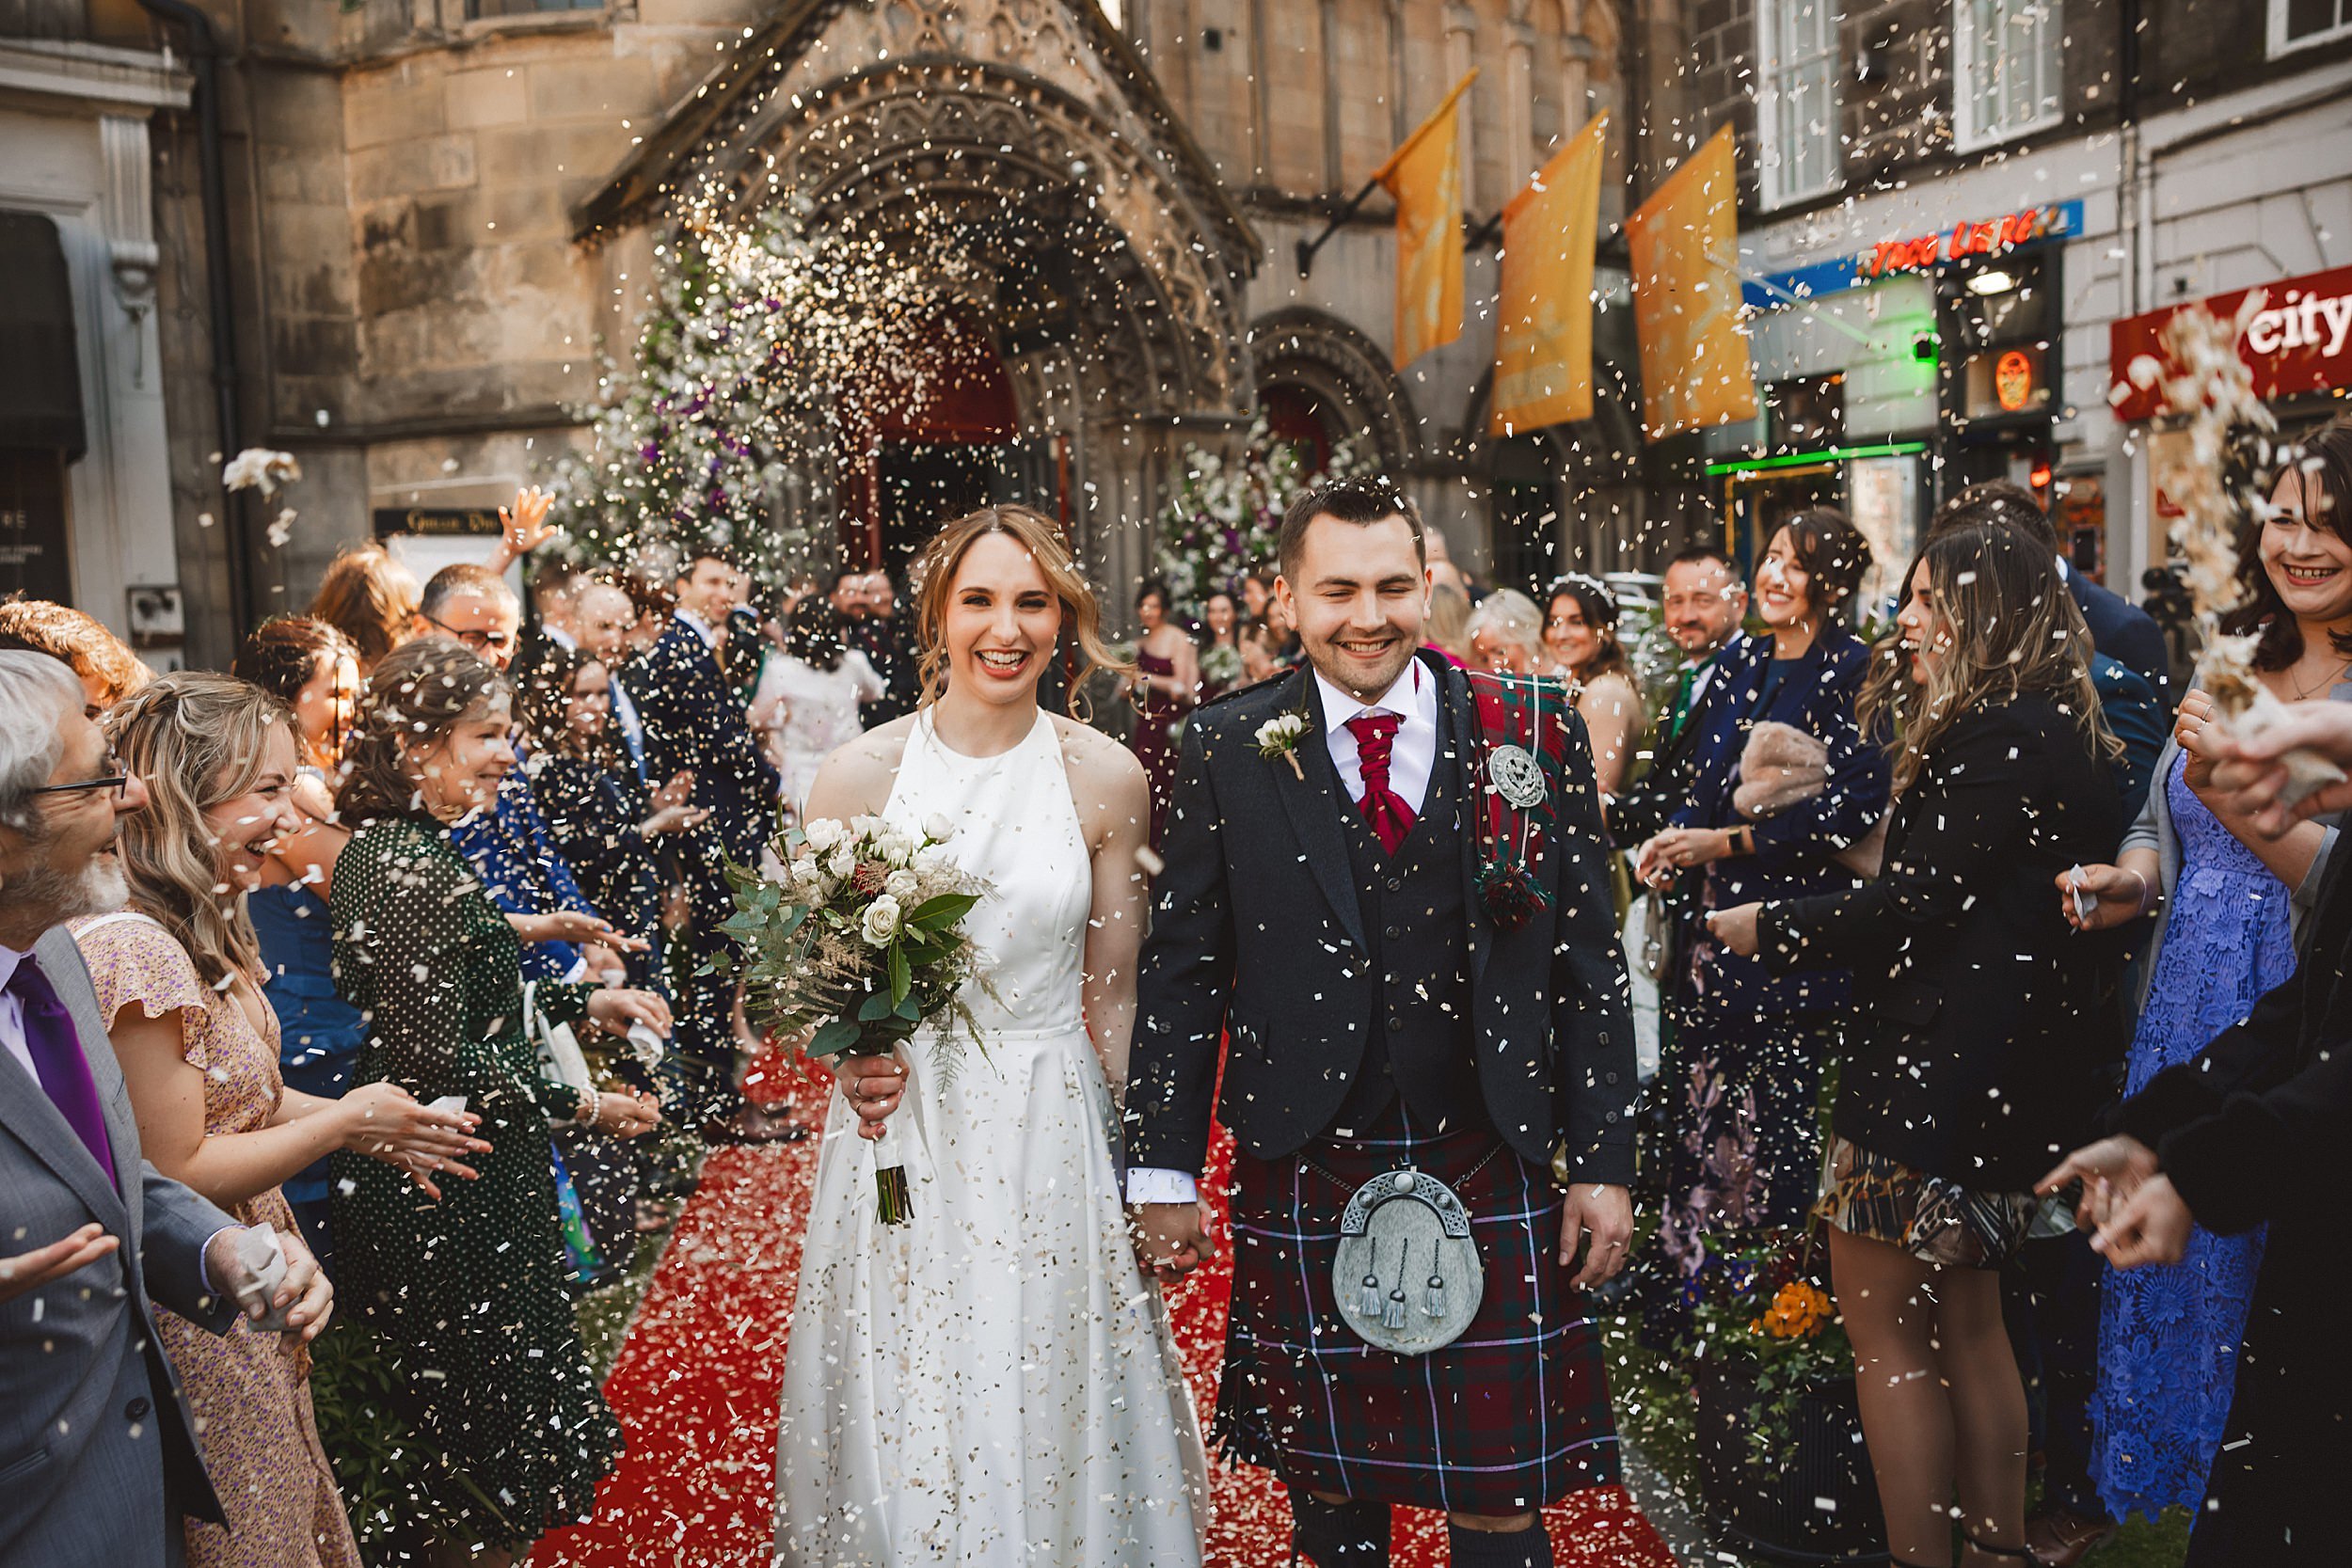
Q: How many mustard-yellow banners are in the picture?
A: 3